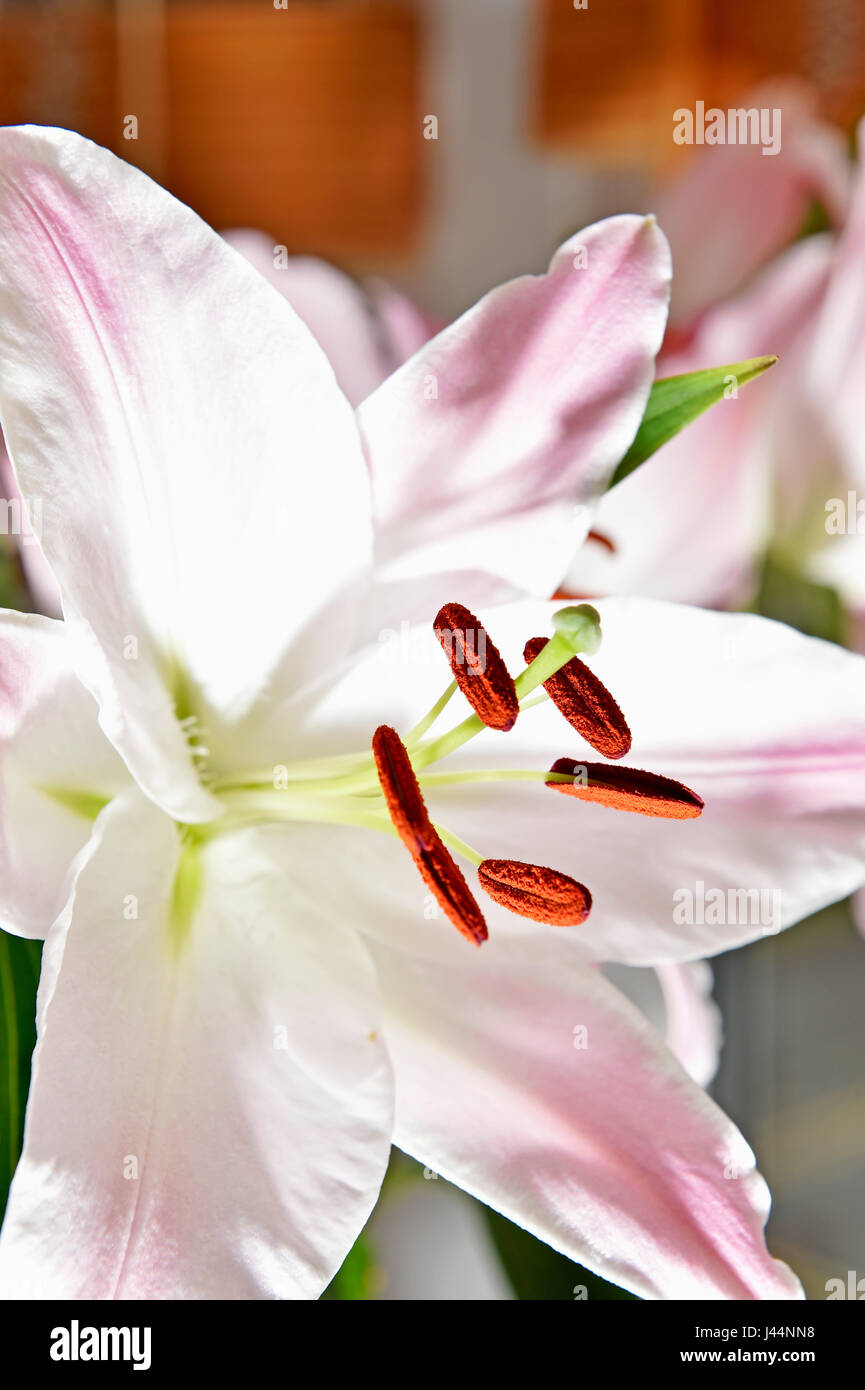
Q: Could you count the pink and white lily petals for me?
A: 6